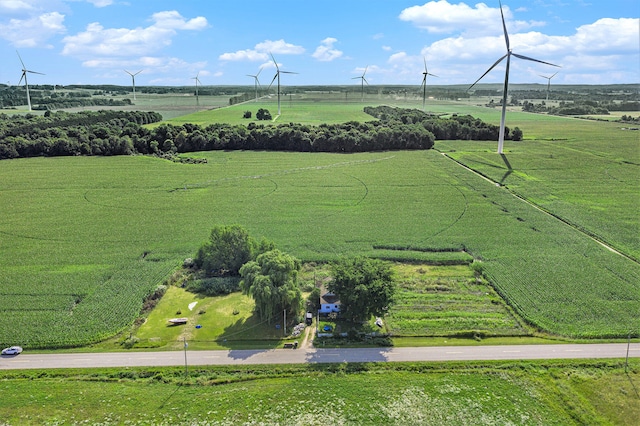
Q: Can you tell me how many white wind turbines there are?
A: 9